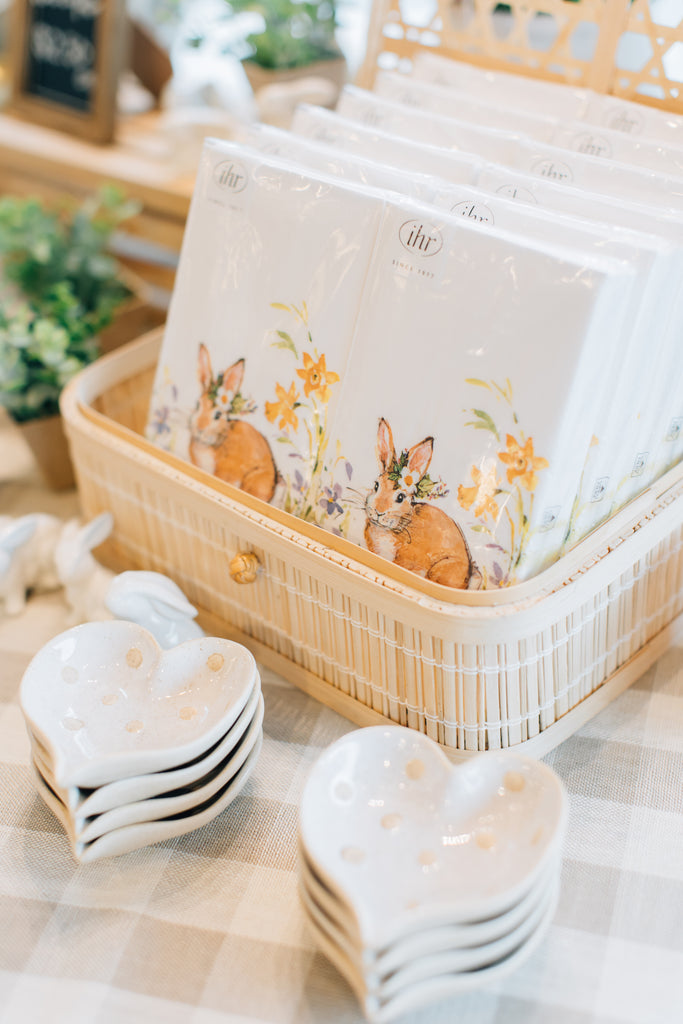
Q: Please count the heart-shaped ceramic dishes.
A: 8